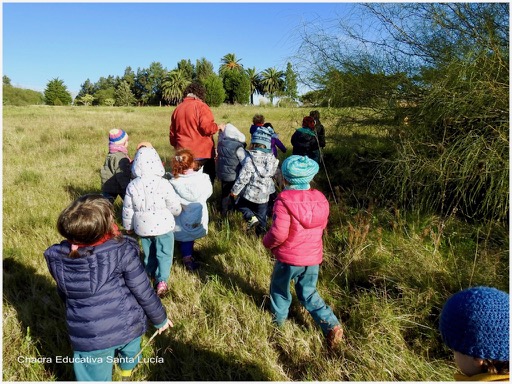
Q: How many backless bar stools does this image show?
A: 0